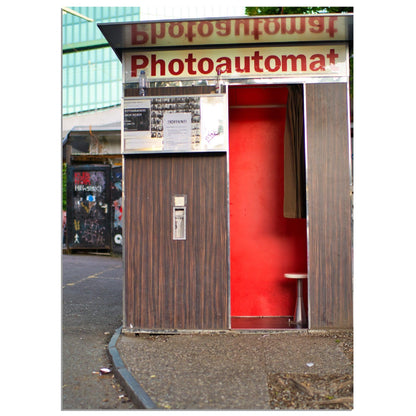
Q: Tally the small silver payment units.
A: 1